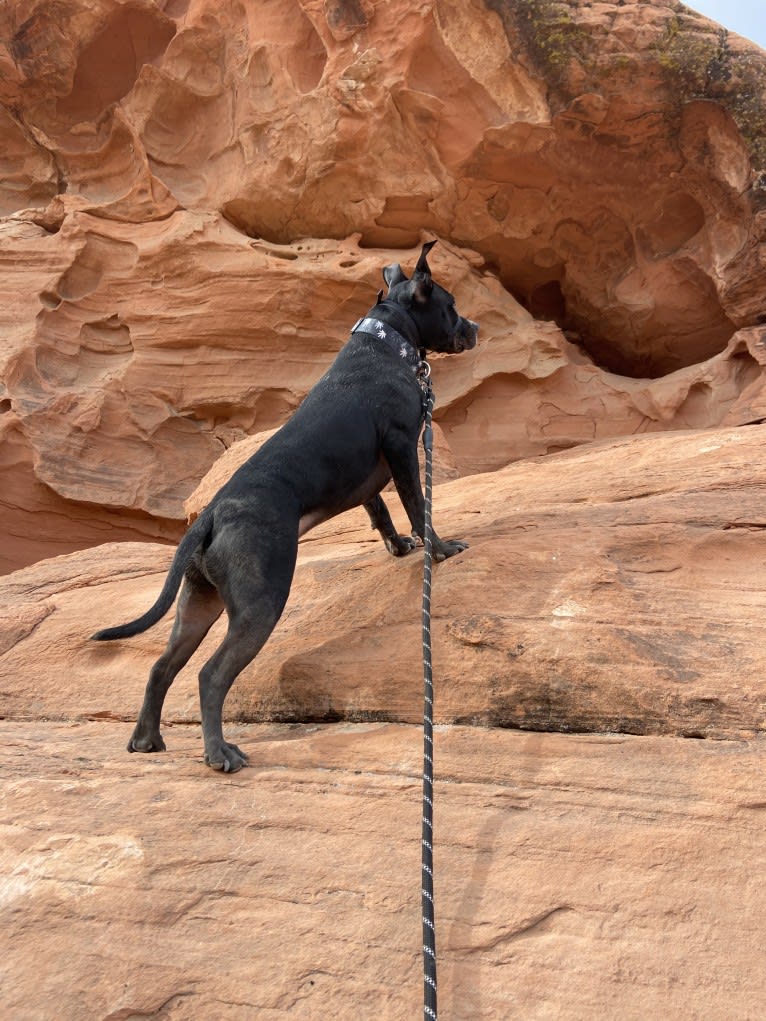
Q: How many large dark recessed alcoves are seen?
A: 1